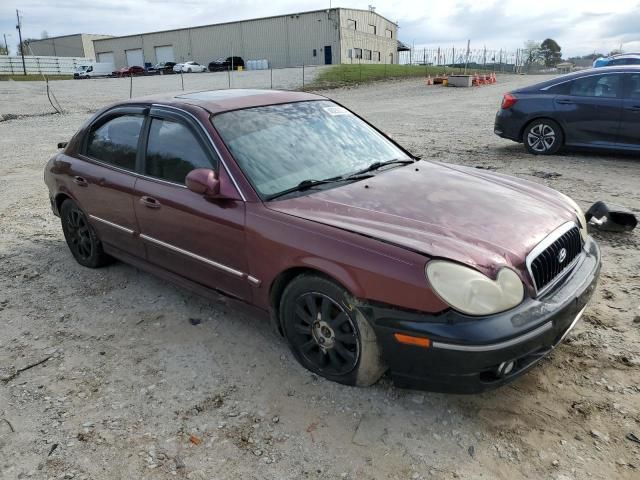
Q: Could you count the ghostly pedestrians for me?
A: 0